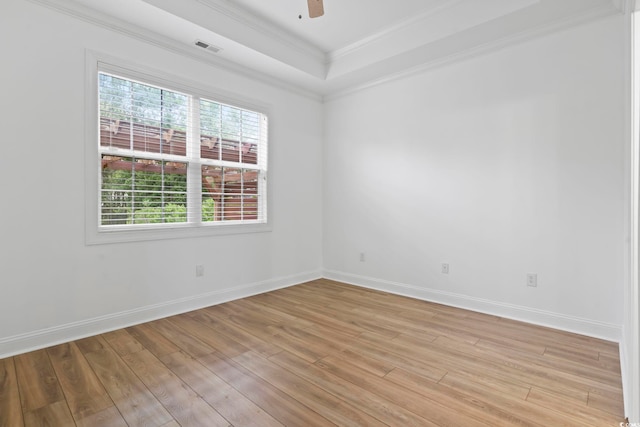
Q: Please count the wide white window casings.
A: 1